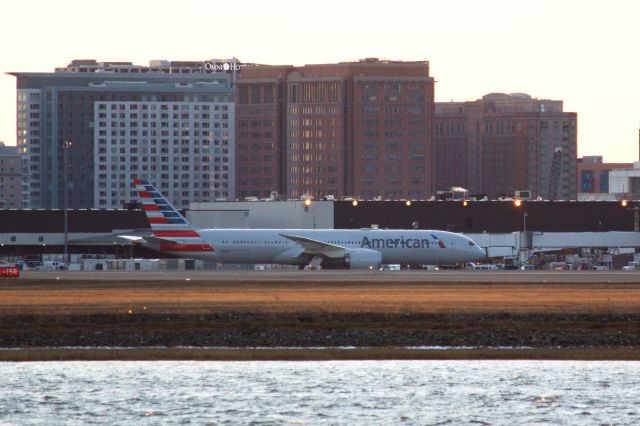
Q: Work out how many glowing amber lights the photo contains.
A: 6